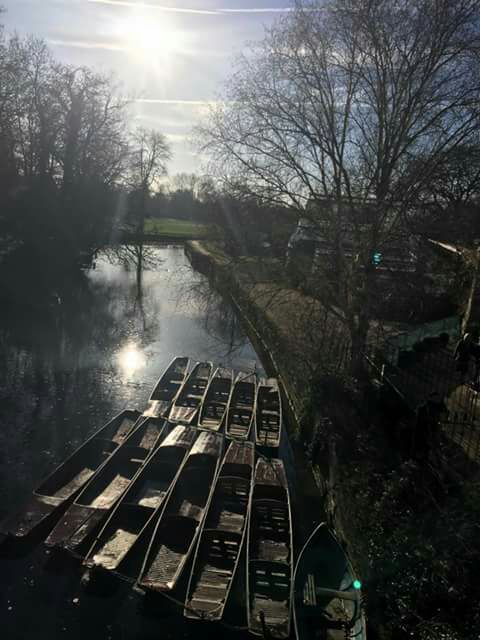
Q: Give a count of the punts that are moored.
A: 11